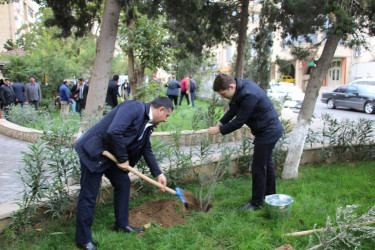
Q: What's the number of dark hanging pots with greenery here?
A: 0